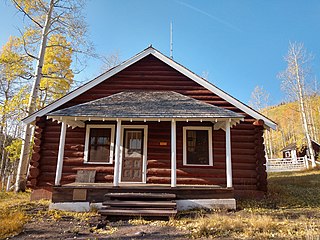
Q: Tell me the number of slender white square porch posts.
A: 4